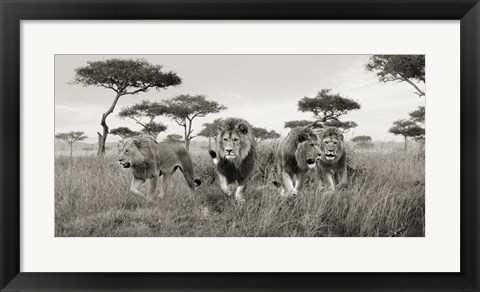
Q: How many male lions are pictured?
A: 4